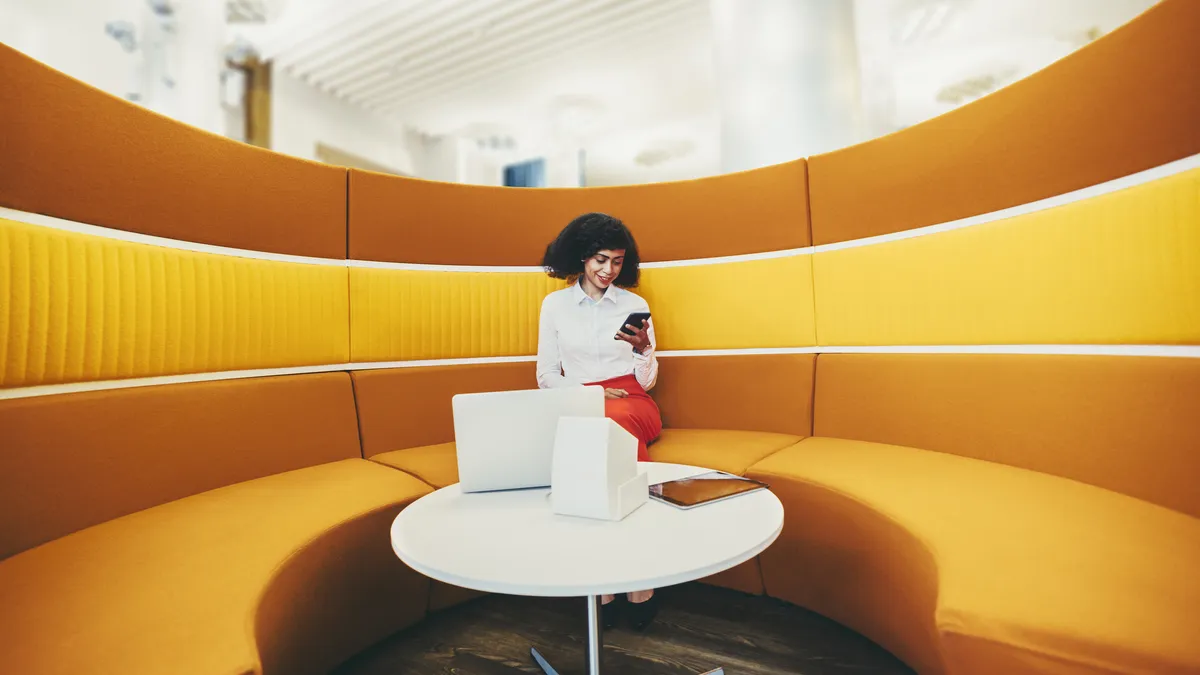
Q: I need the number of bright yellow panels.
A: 3